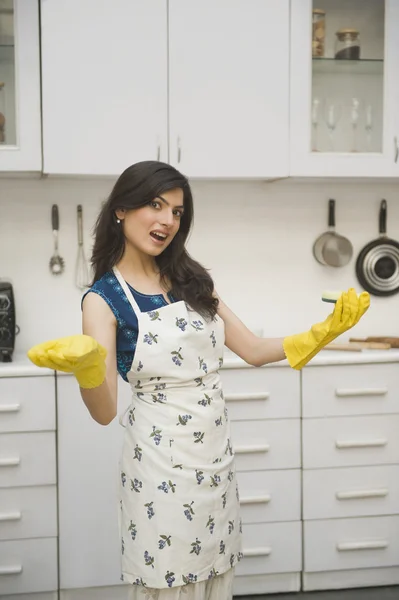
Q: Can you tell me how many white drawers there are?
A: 12